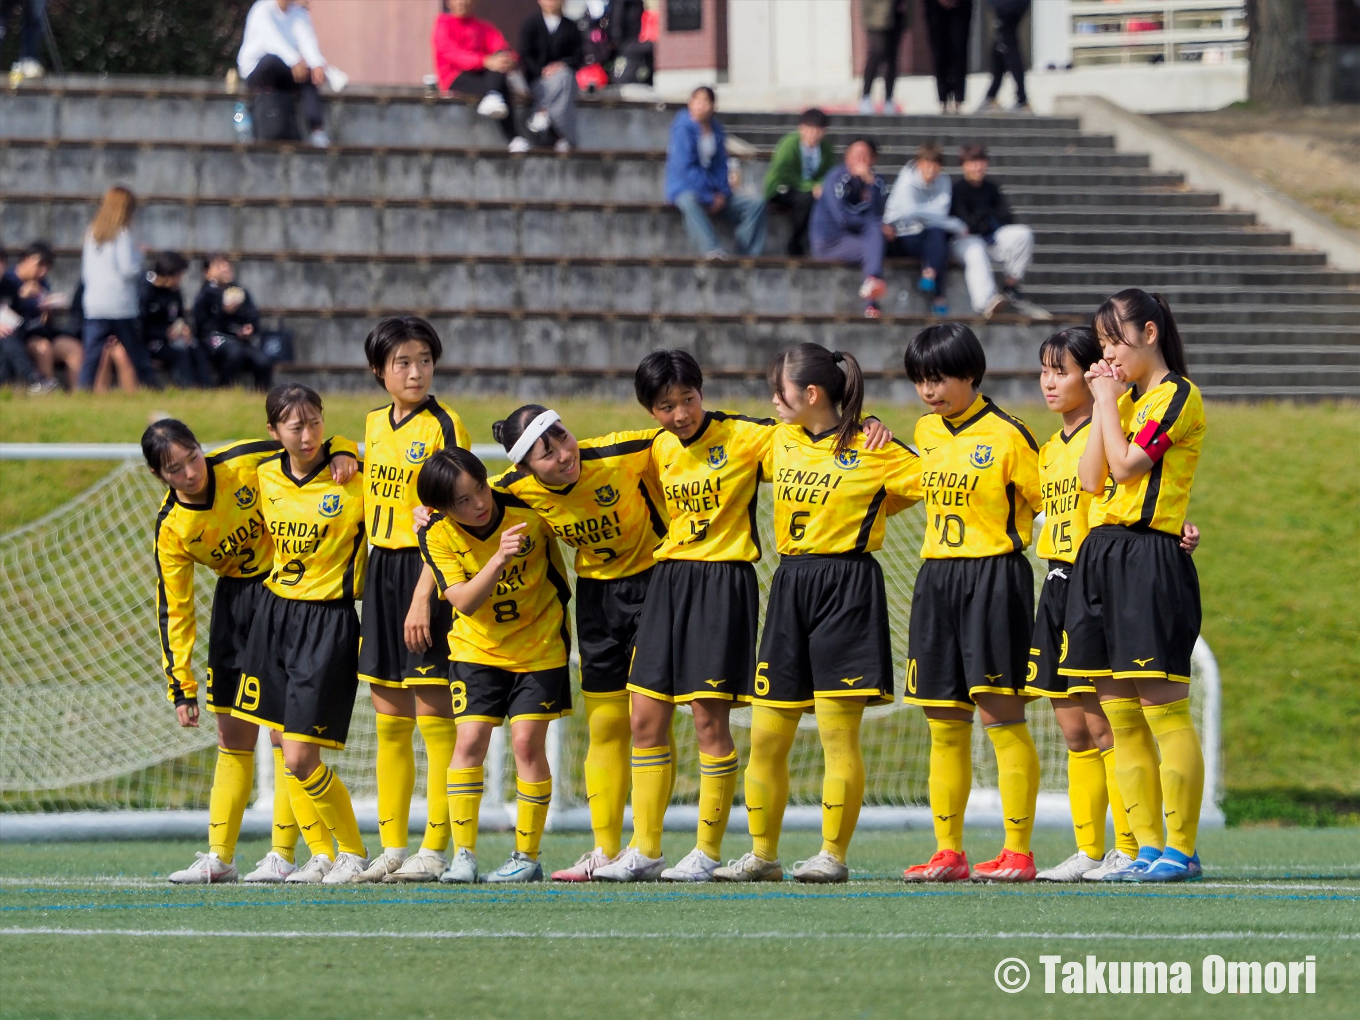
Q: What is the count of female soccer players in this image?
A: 10